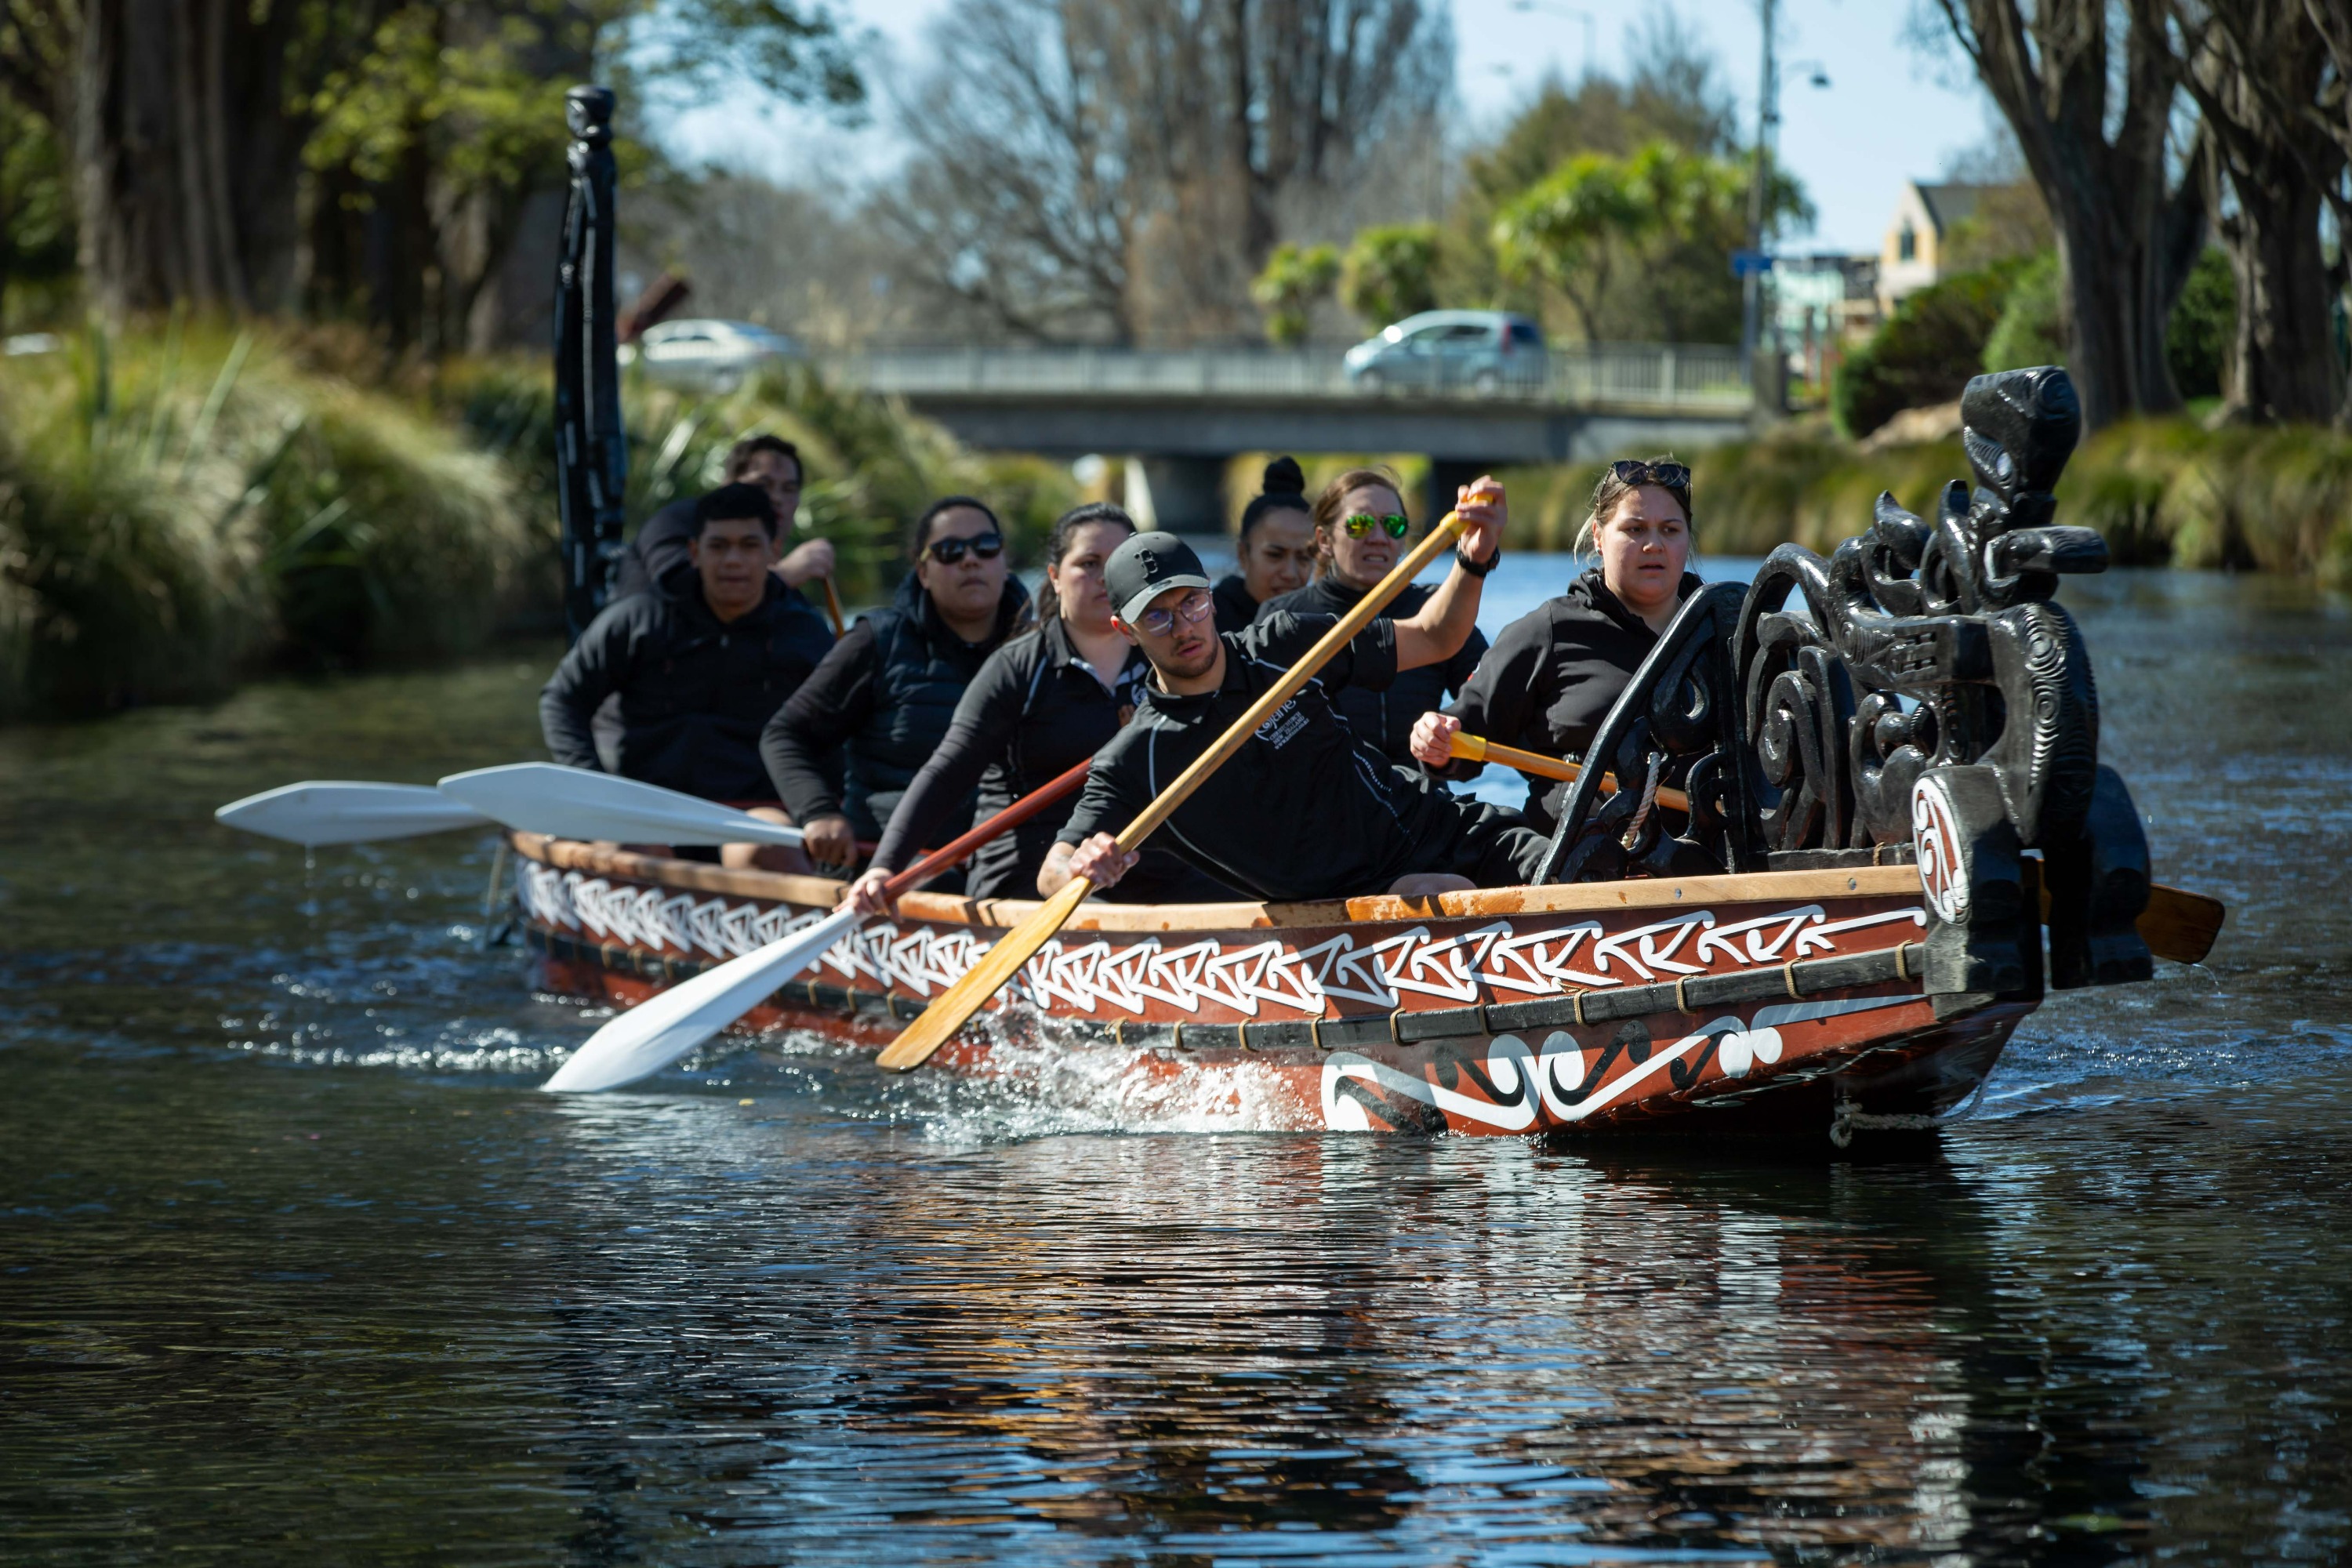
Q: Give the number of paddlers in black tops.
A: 8